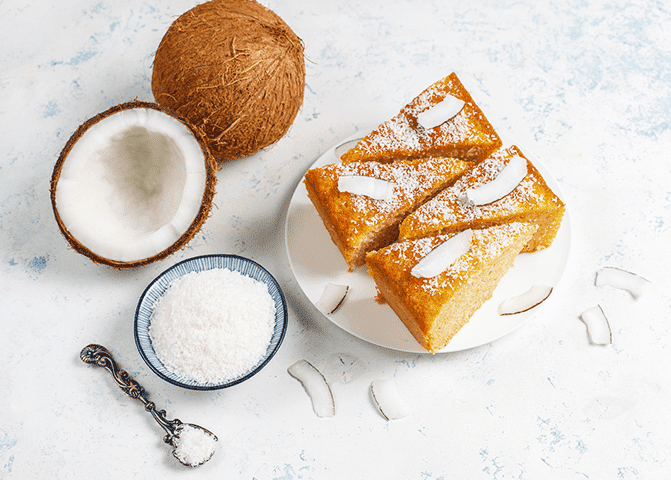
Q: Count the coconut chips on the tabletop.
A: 4